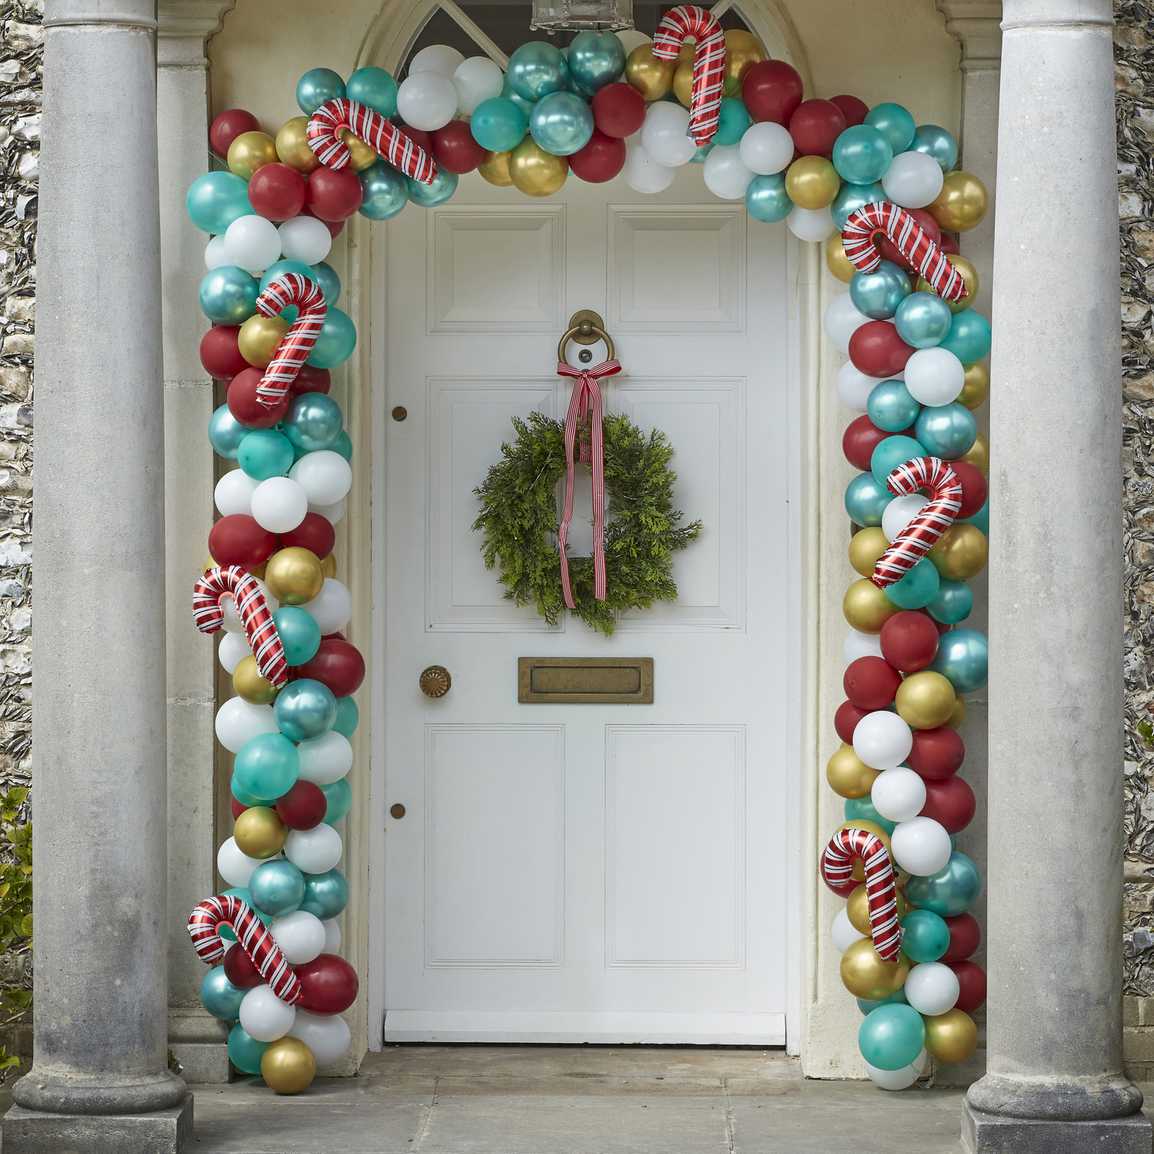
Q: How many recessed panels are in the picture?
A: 6